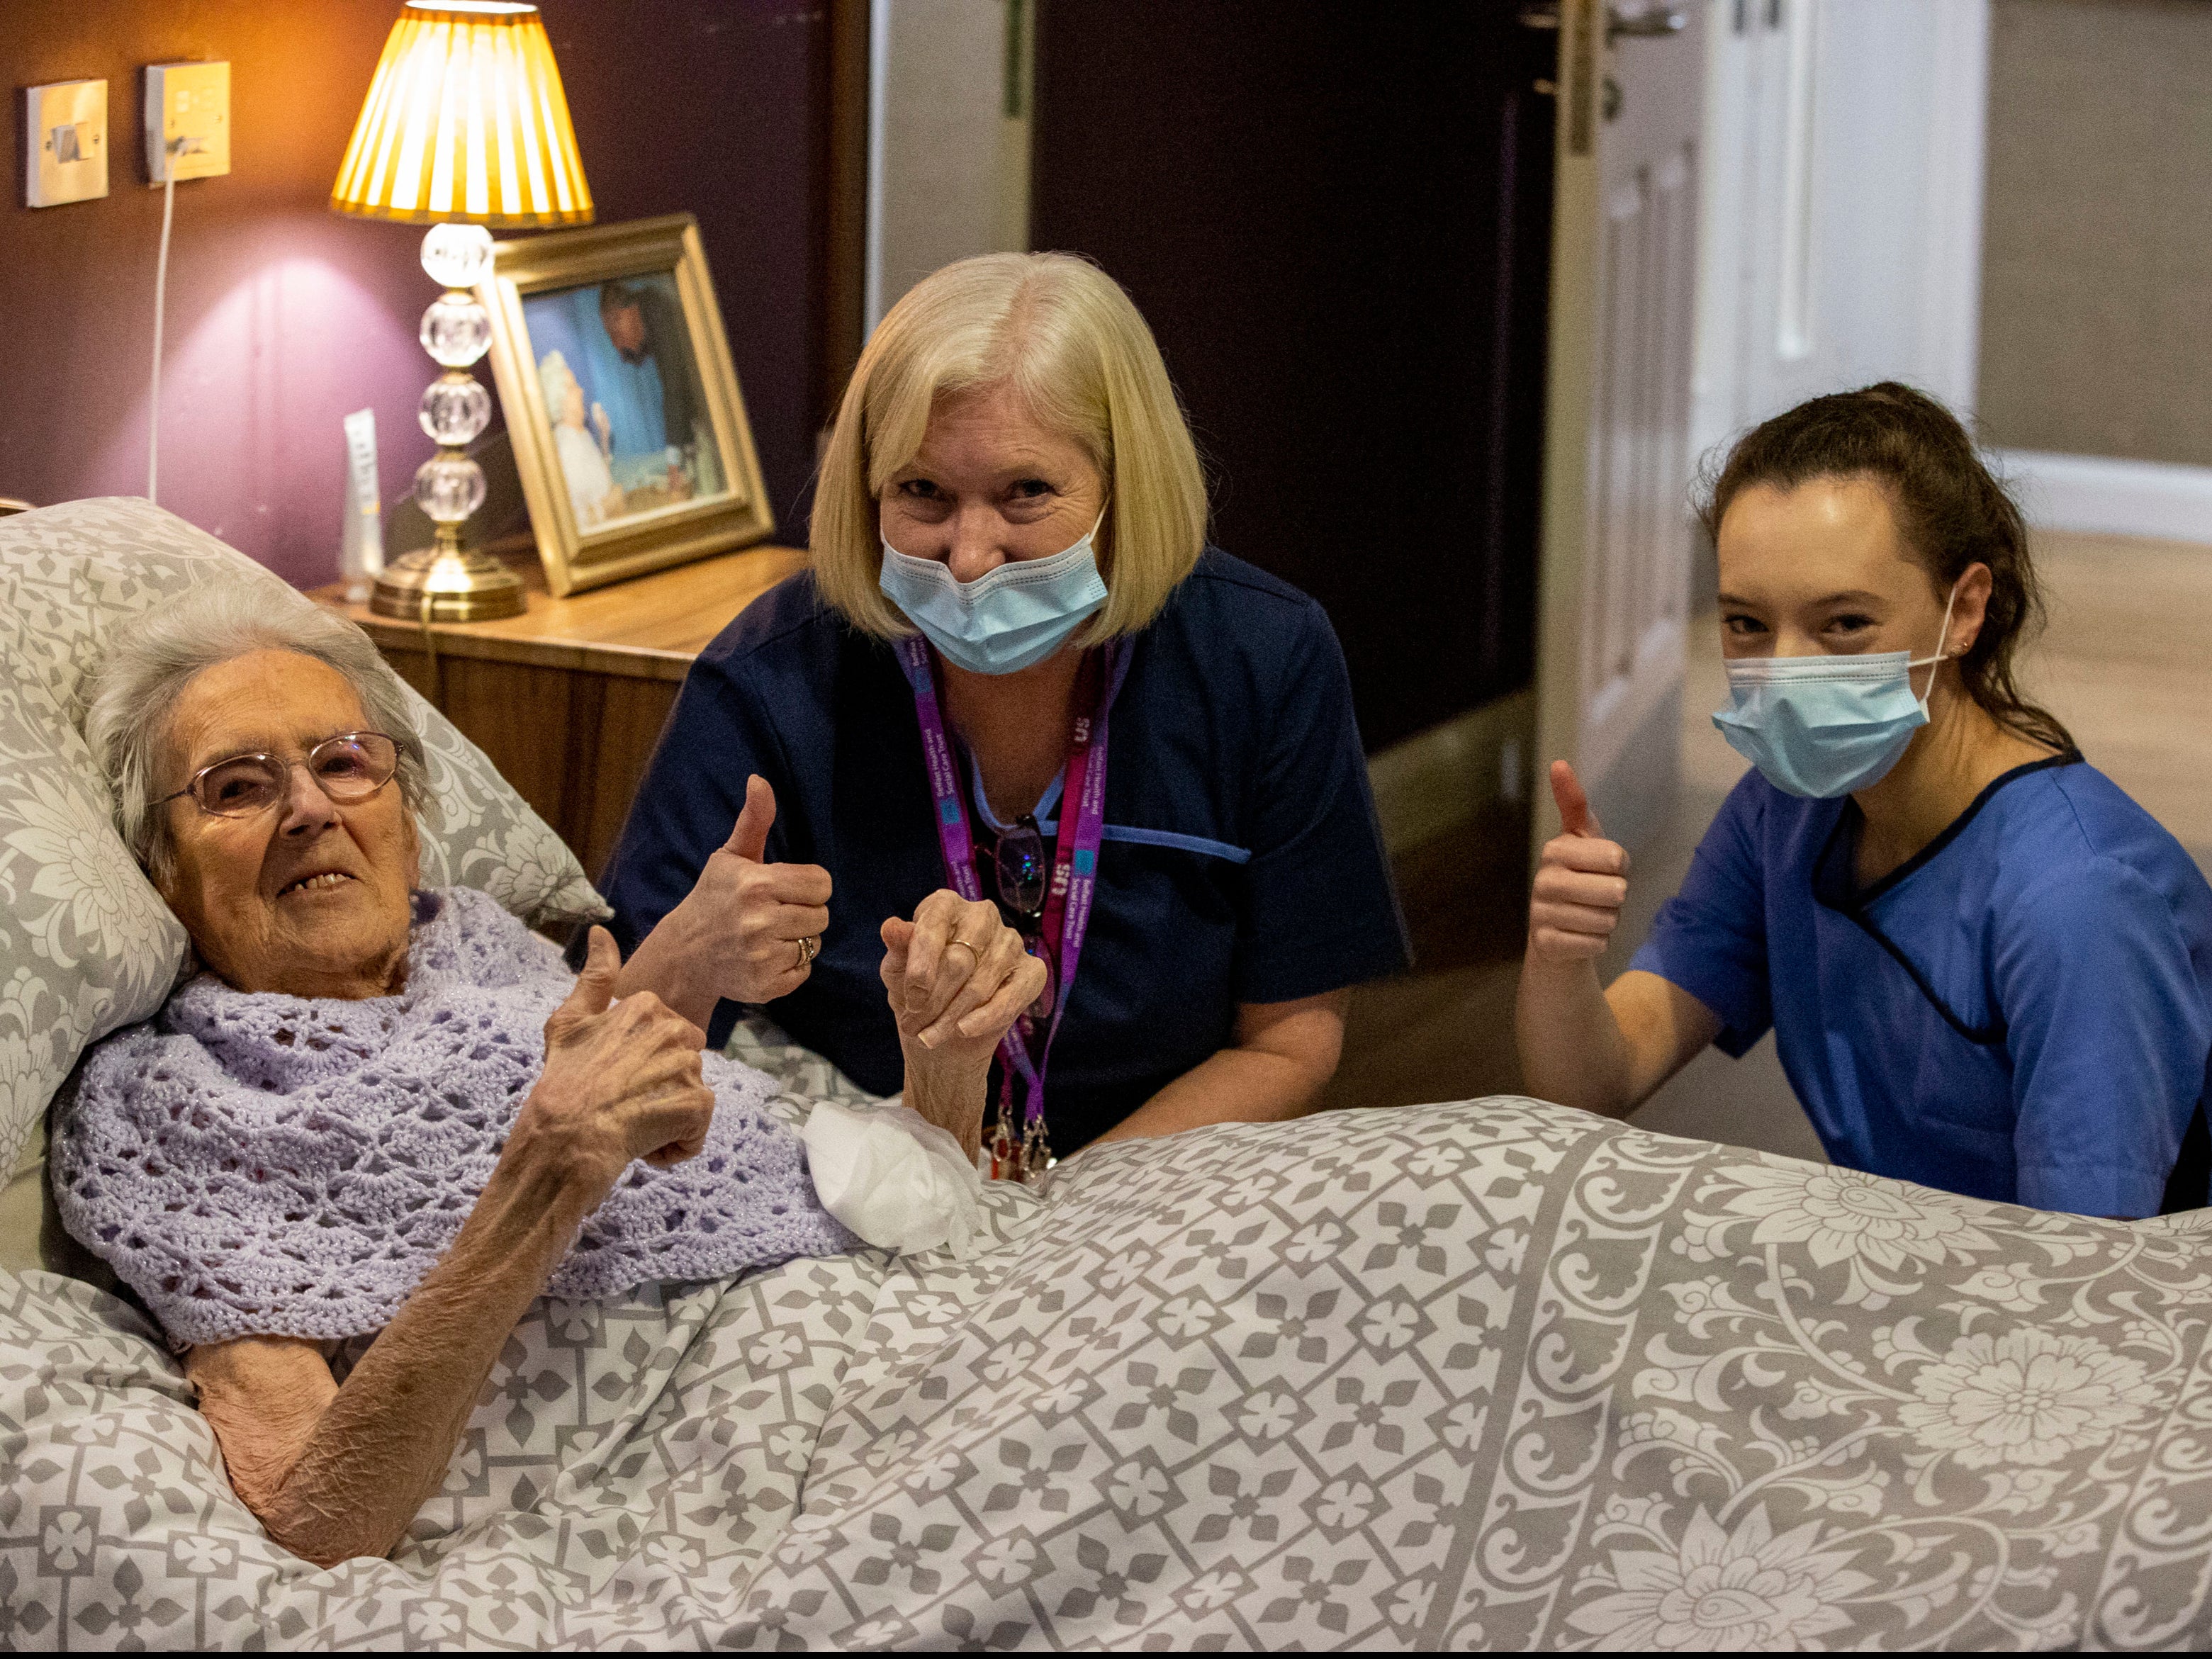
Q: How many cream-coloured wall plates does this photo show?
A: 2